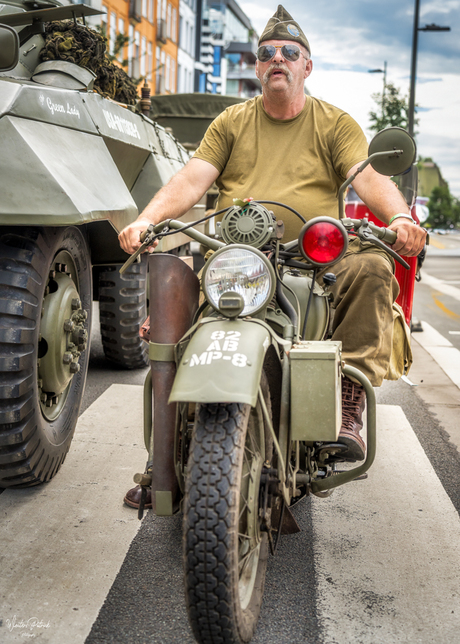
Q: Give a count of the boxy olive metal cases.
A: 1